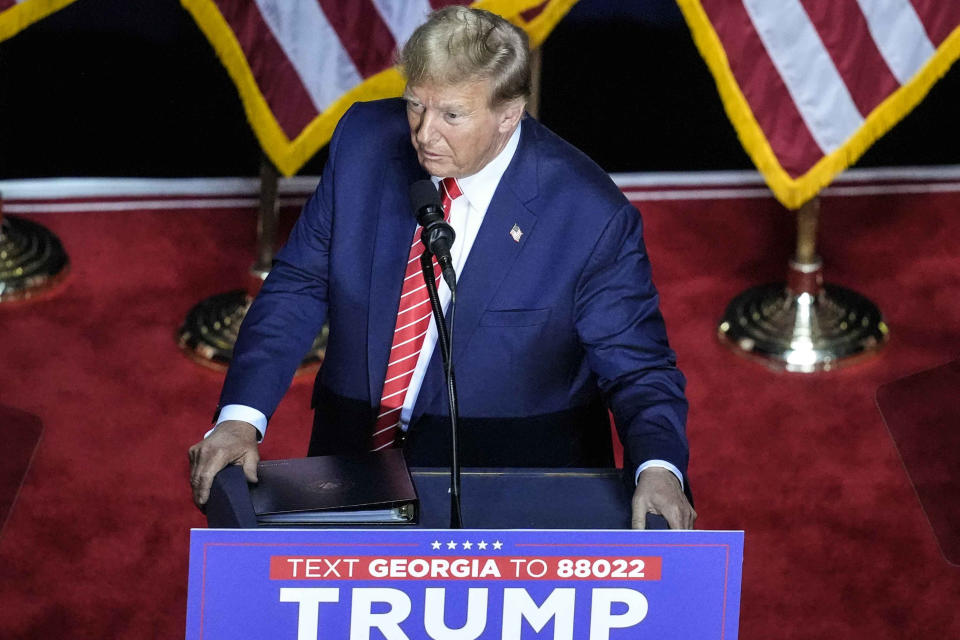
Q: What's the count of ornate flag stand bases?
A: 3